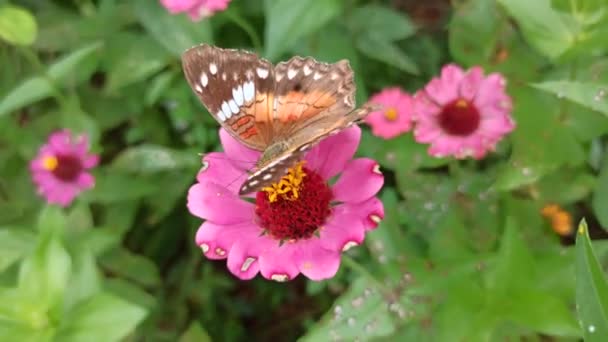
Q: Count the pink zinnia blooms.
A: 5